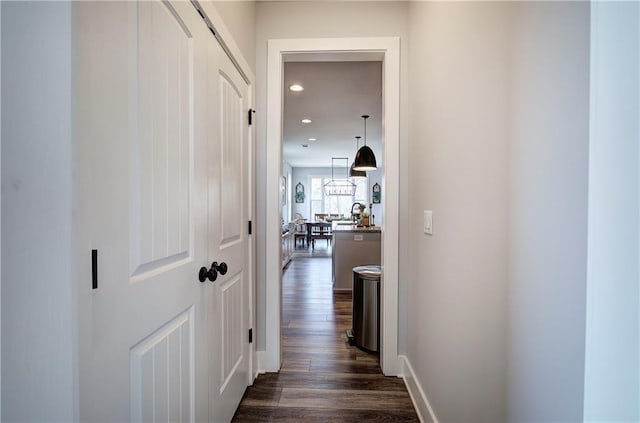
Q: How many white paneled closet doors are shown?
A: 2